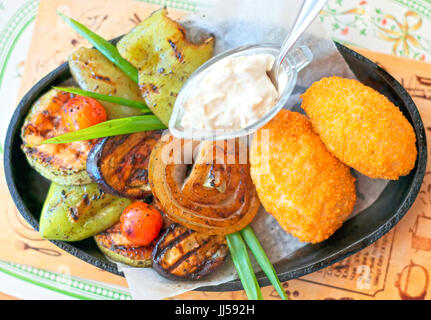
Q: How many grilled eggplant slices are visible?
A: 2